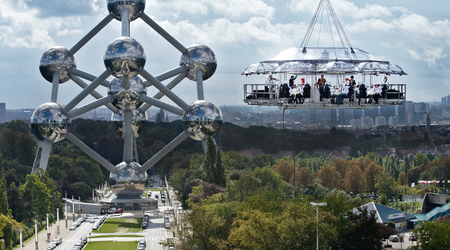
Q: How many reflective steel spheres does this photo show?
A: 9